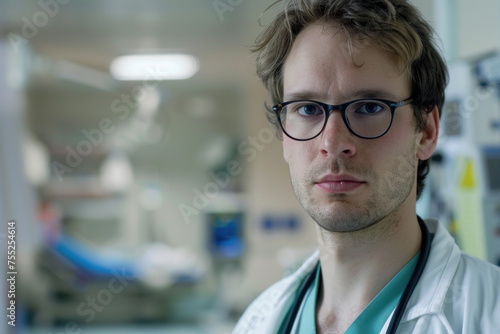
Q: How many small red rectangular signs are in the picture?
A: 0